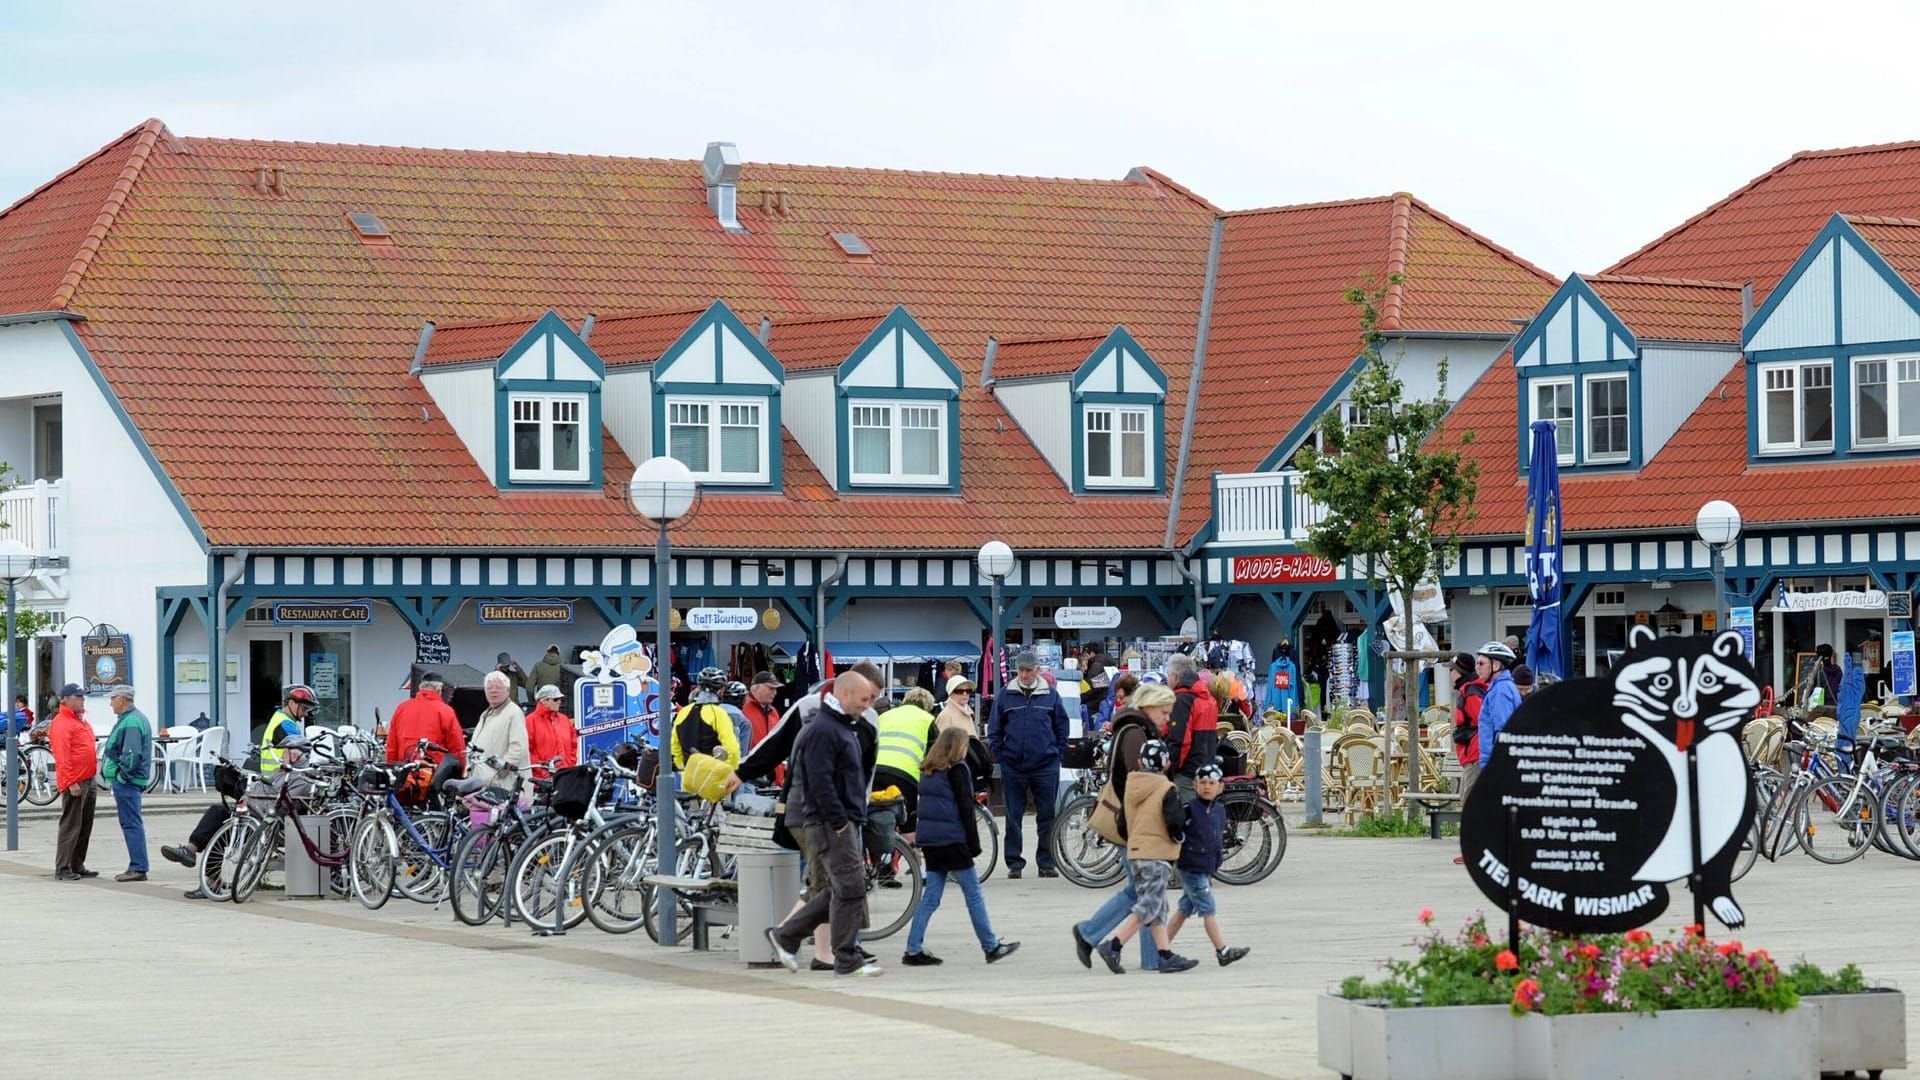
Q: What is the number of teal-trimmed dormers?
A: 6